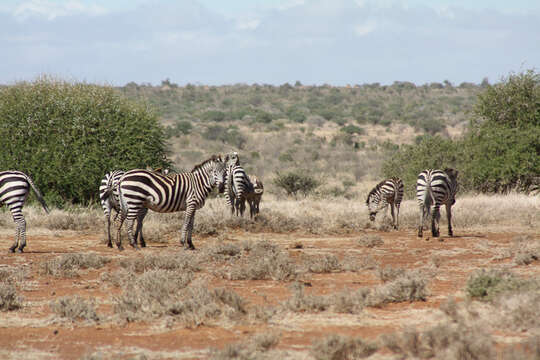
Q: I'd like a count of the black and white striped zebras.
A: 7